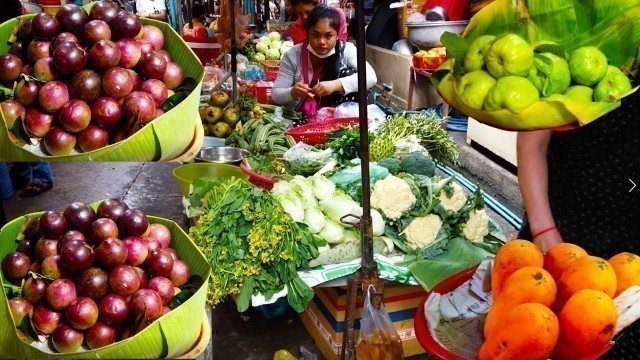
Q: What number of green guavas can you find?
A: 8